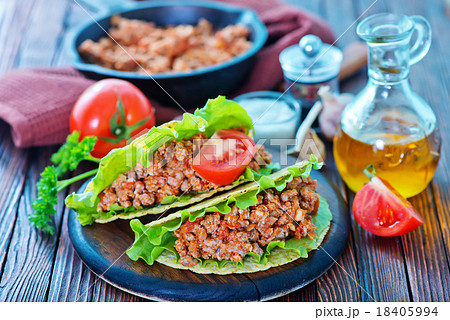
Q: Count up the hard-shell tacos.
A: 2